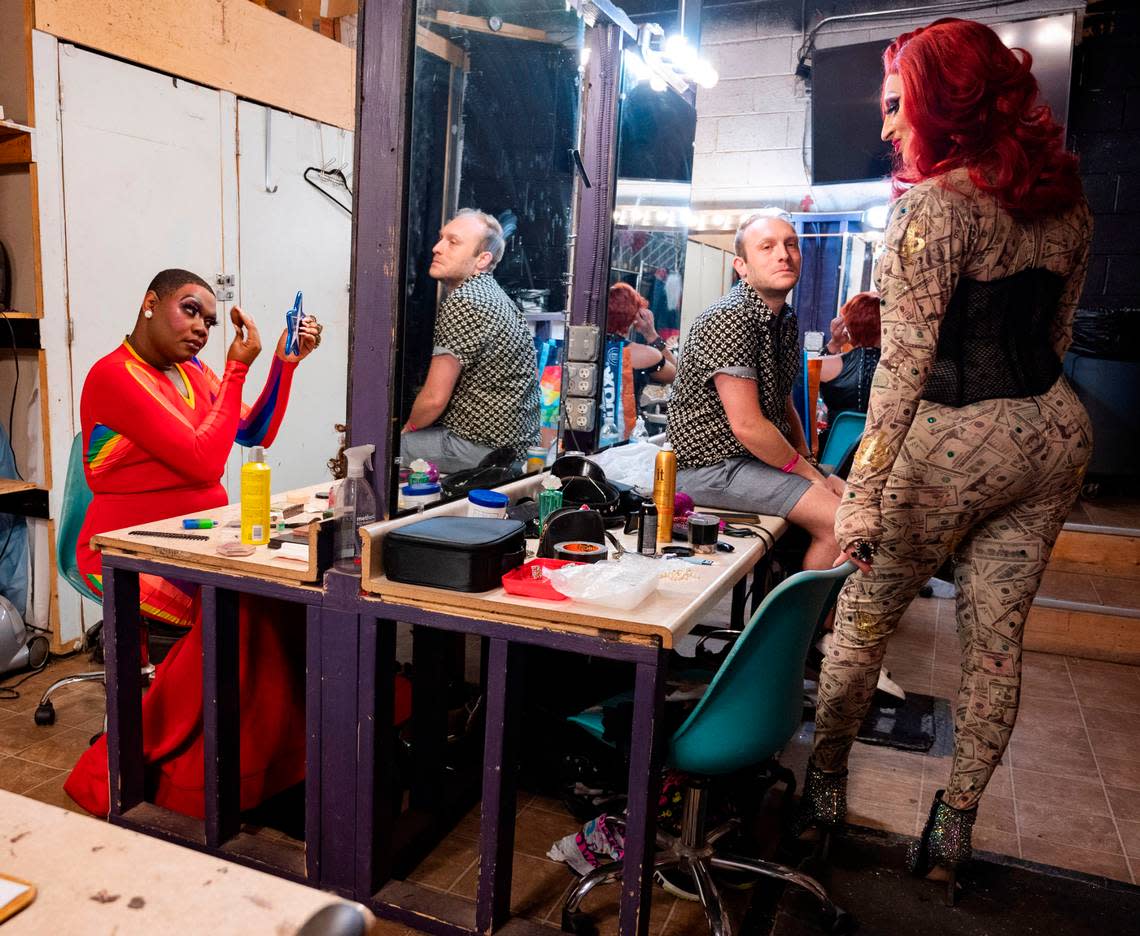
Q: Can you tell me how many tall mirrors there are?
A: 2